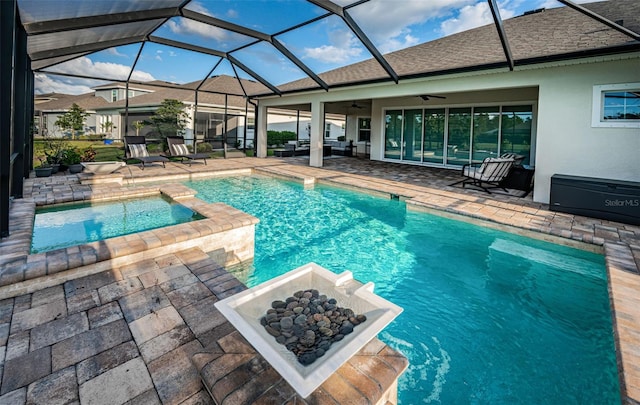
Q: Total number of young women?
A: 0